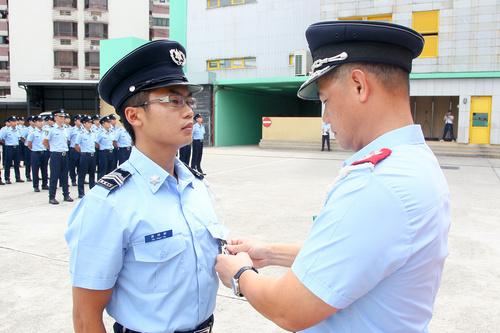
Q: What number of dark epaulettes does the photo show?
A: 2